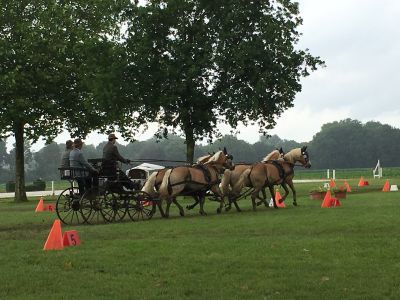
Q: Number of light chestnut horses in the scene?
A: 4